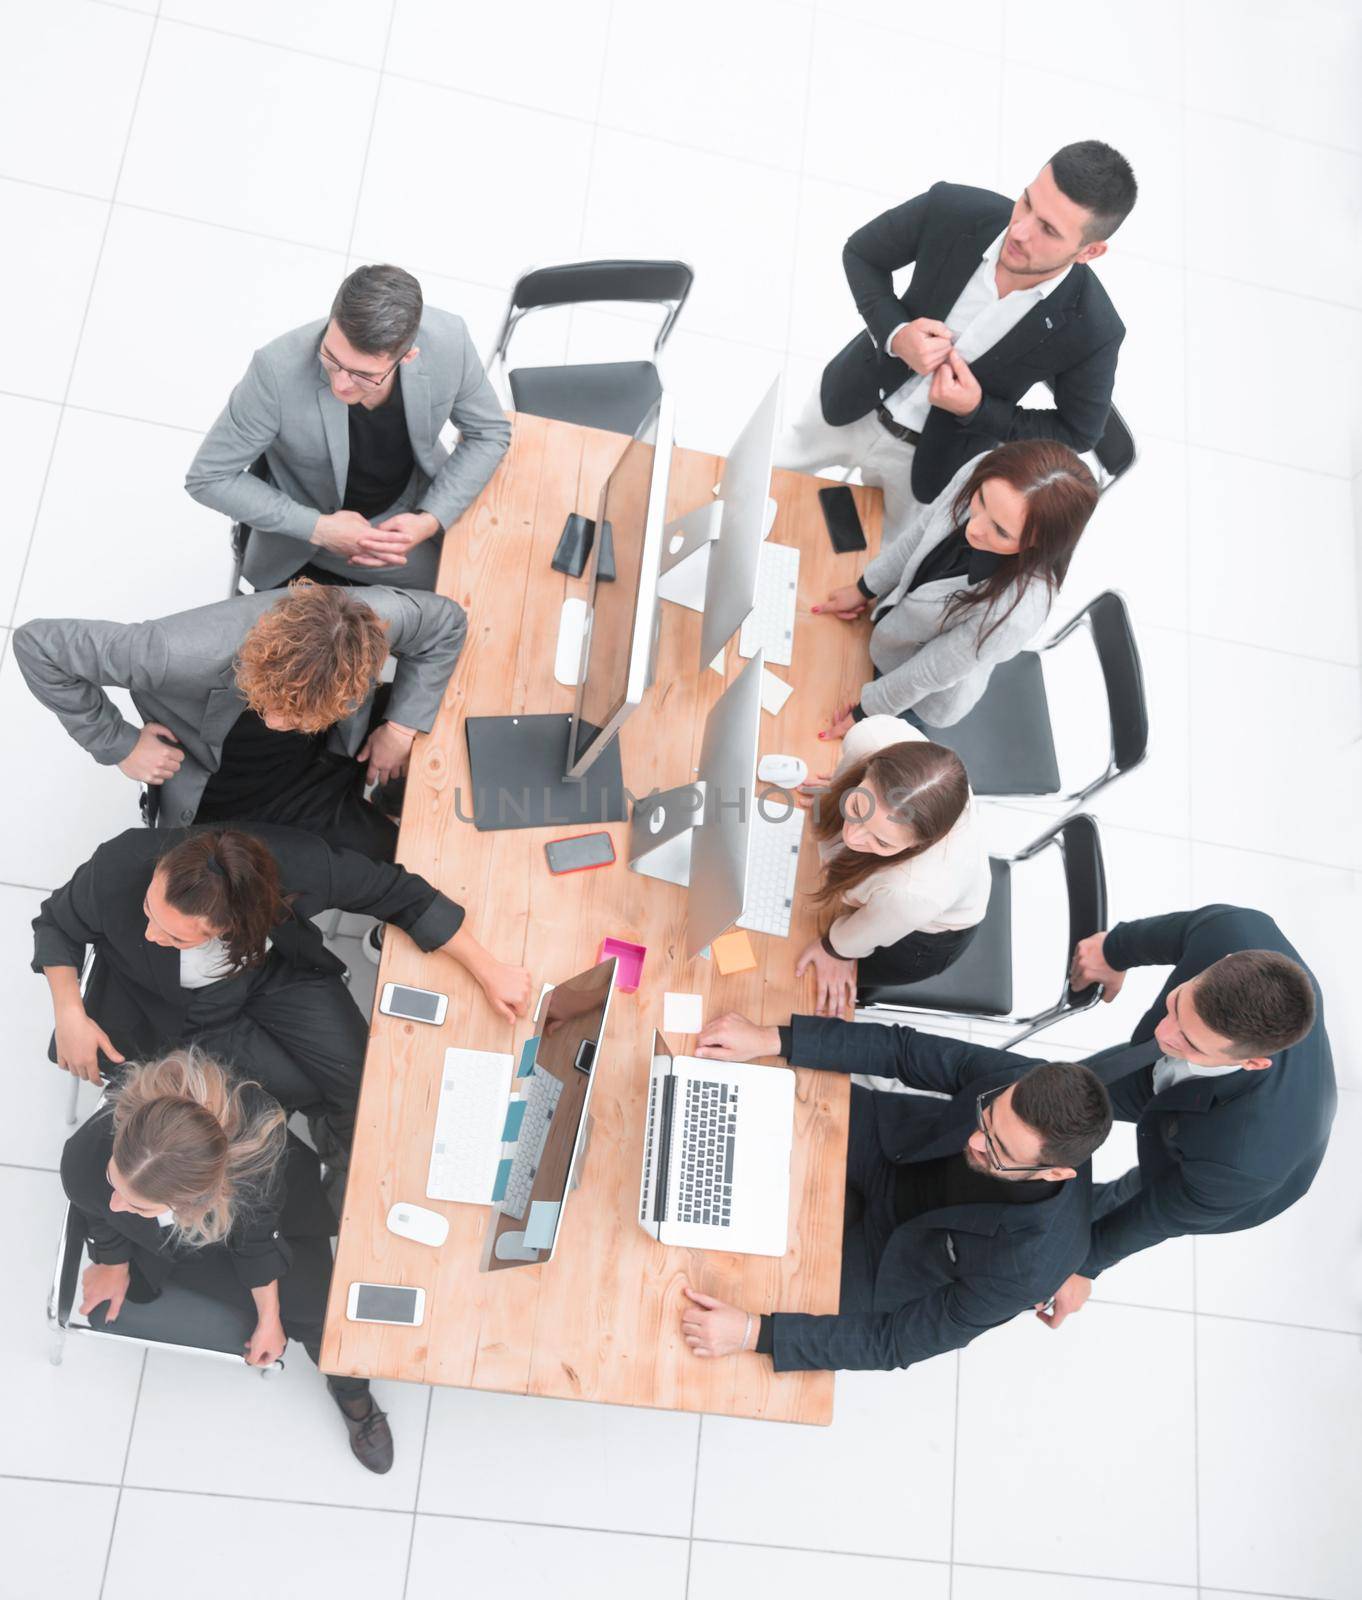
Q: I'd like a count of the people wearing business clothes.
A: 9